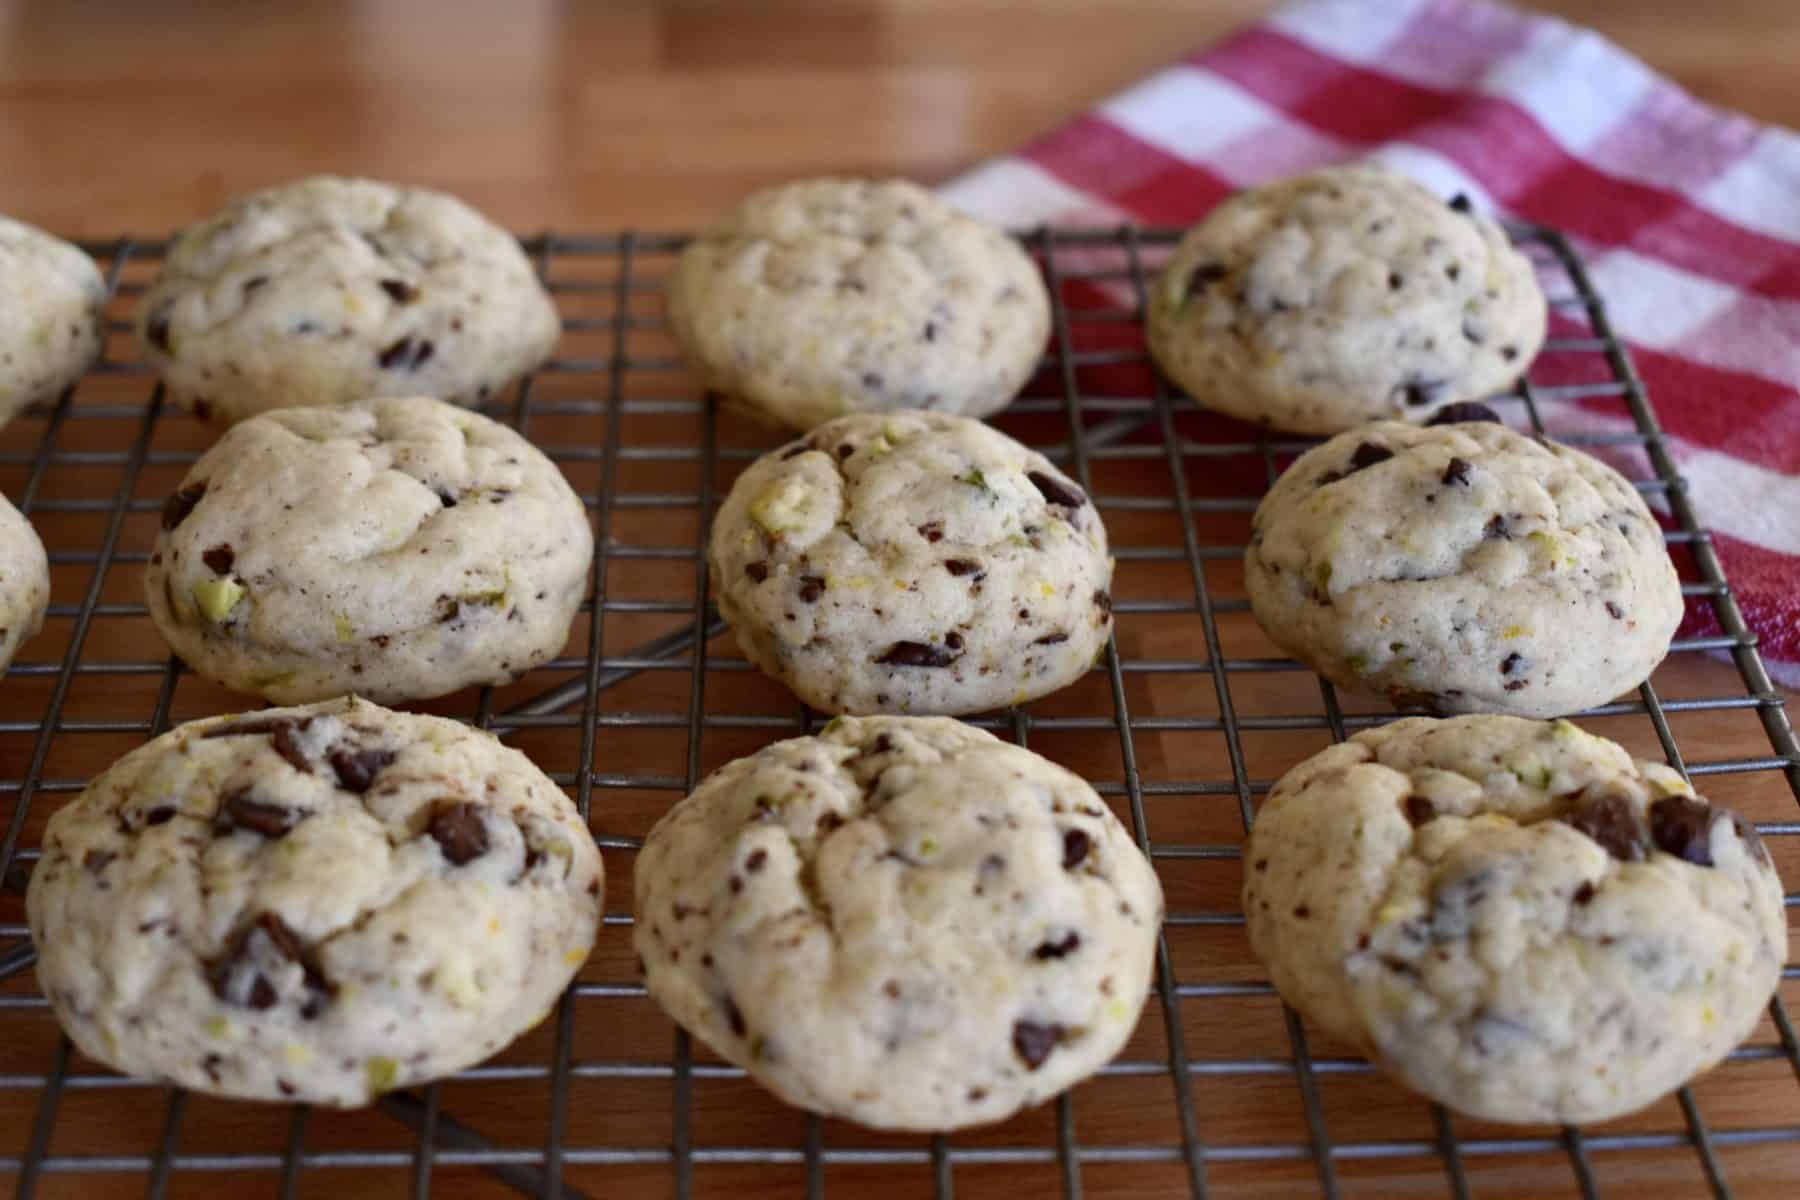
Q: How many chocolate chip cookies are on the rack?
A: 11